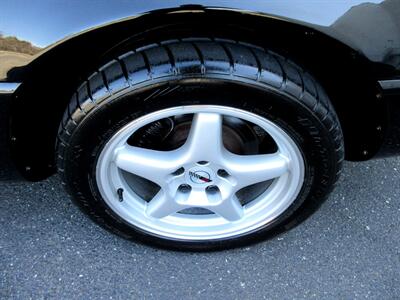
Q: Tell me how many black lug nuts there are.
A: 5